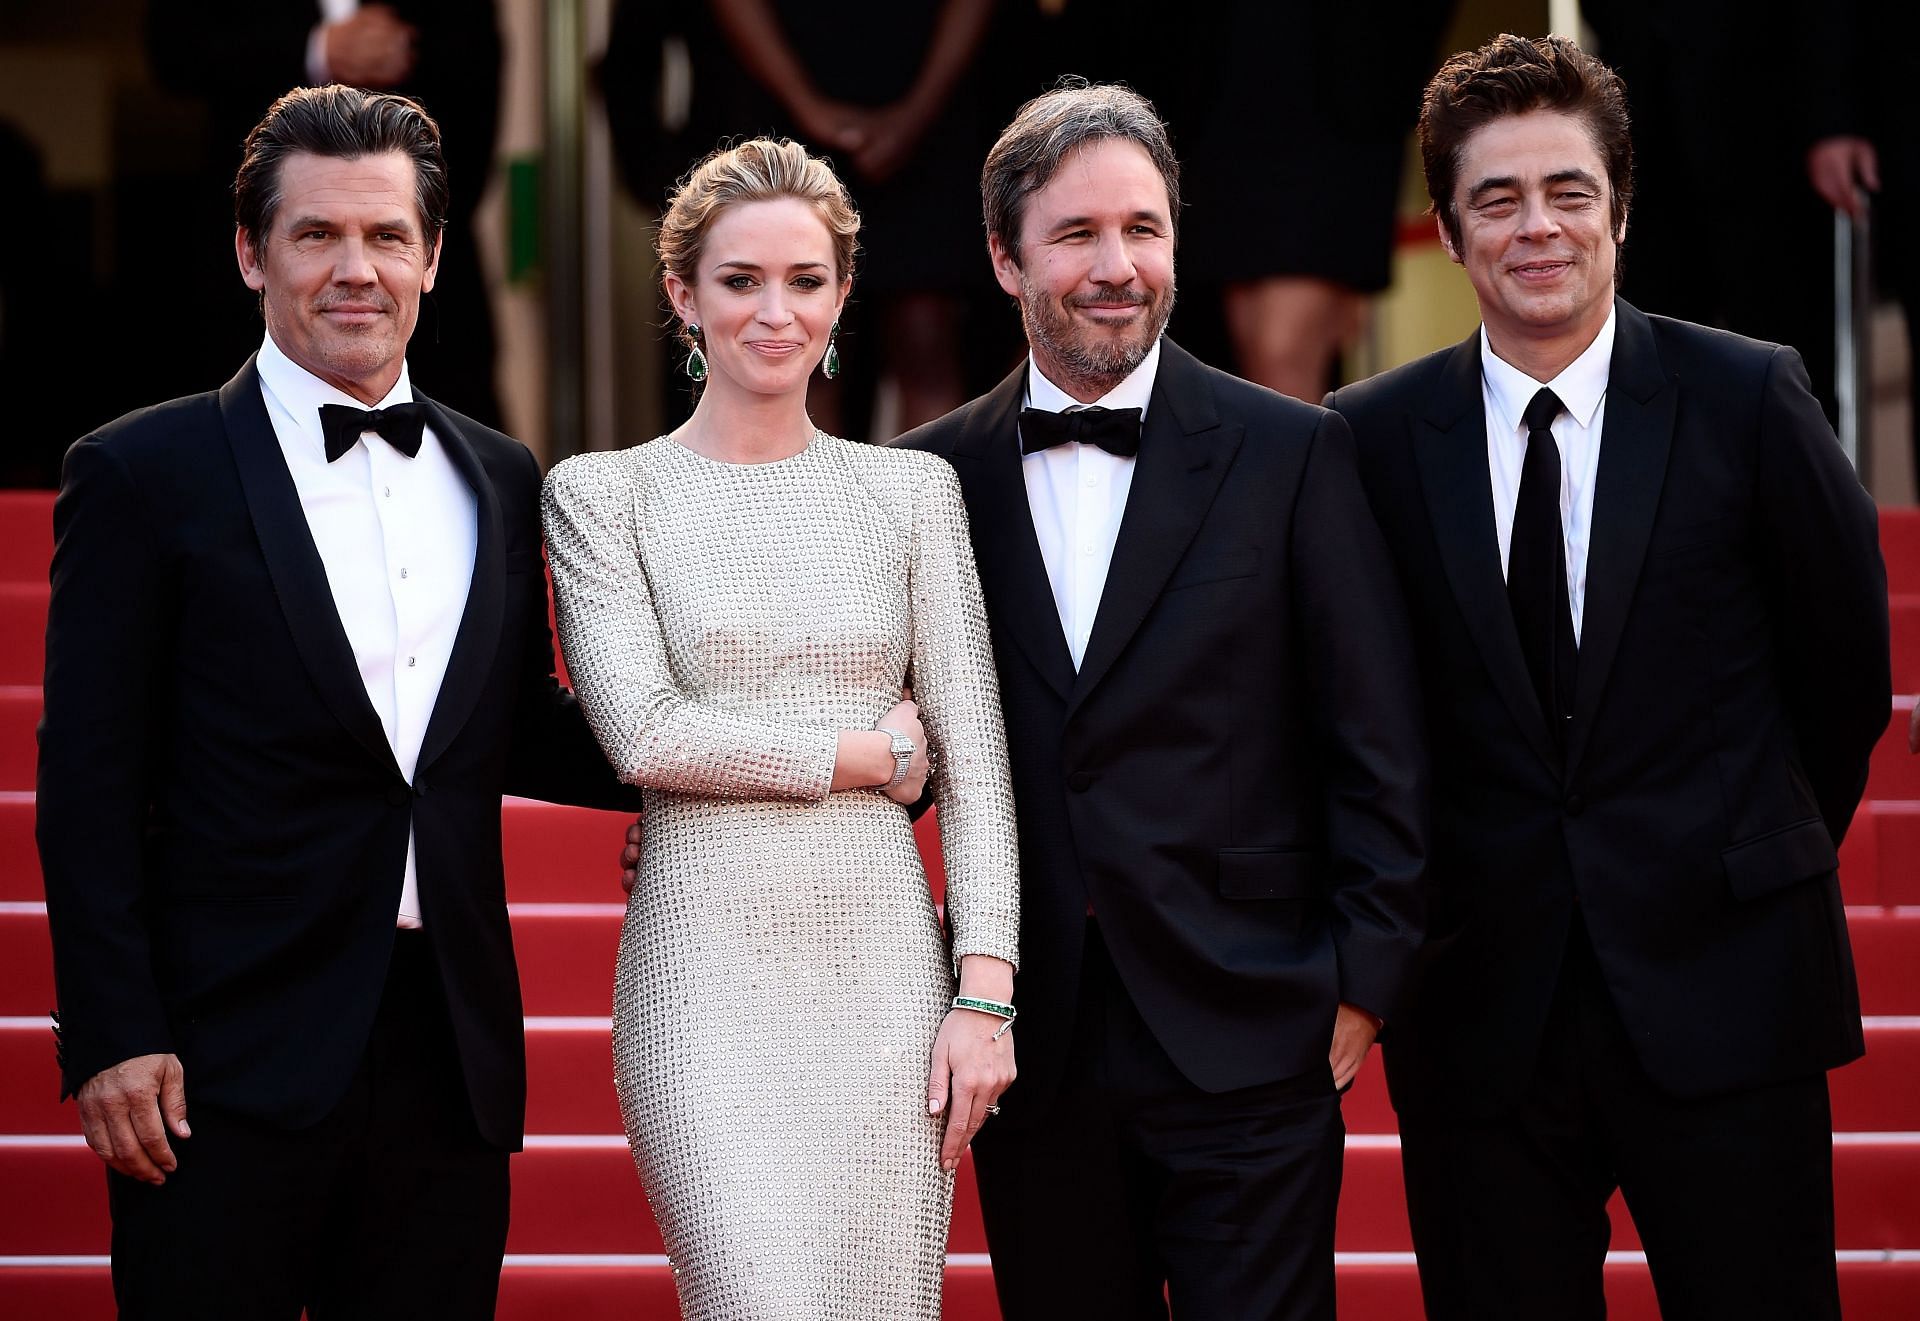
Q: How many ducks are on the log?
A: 0